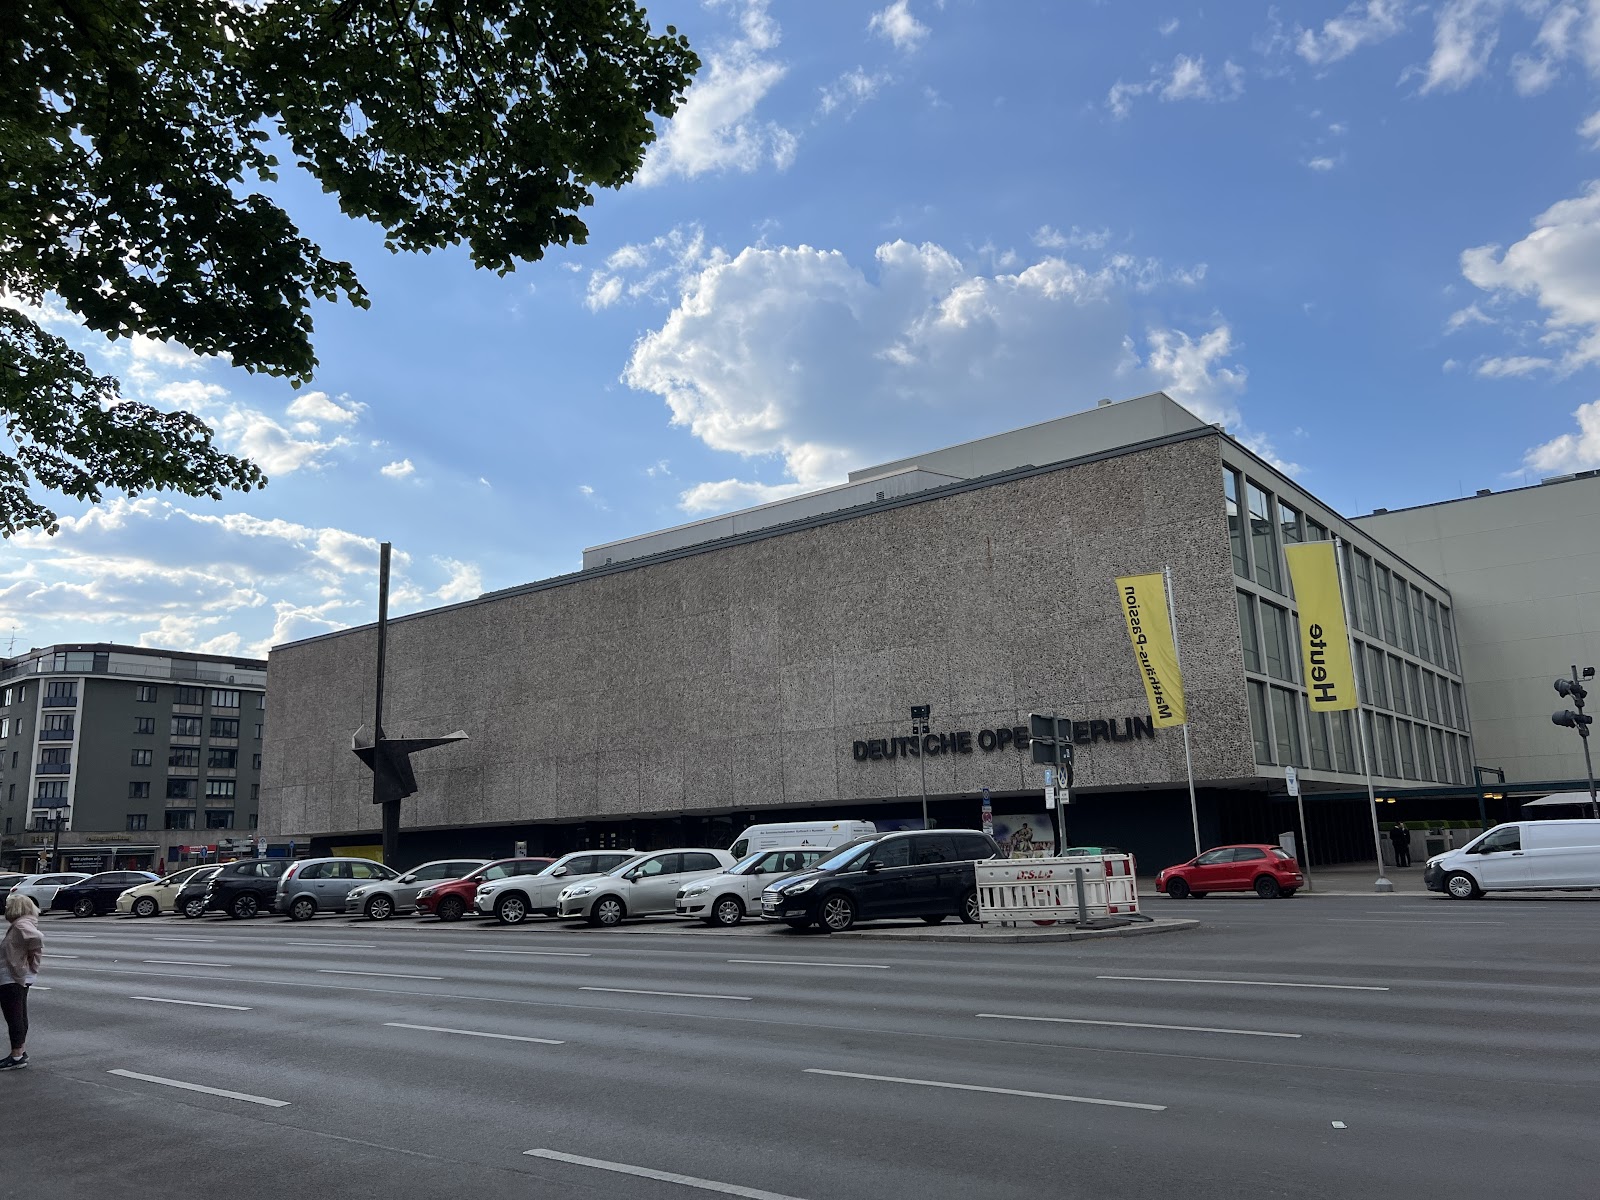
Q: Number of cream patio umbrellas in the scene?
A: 1